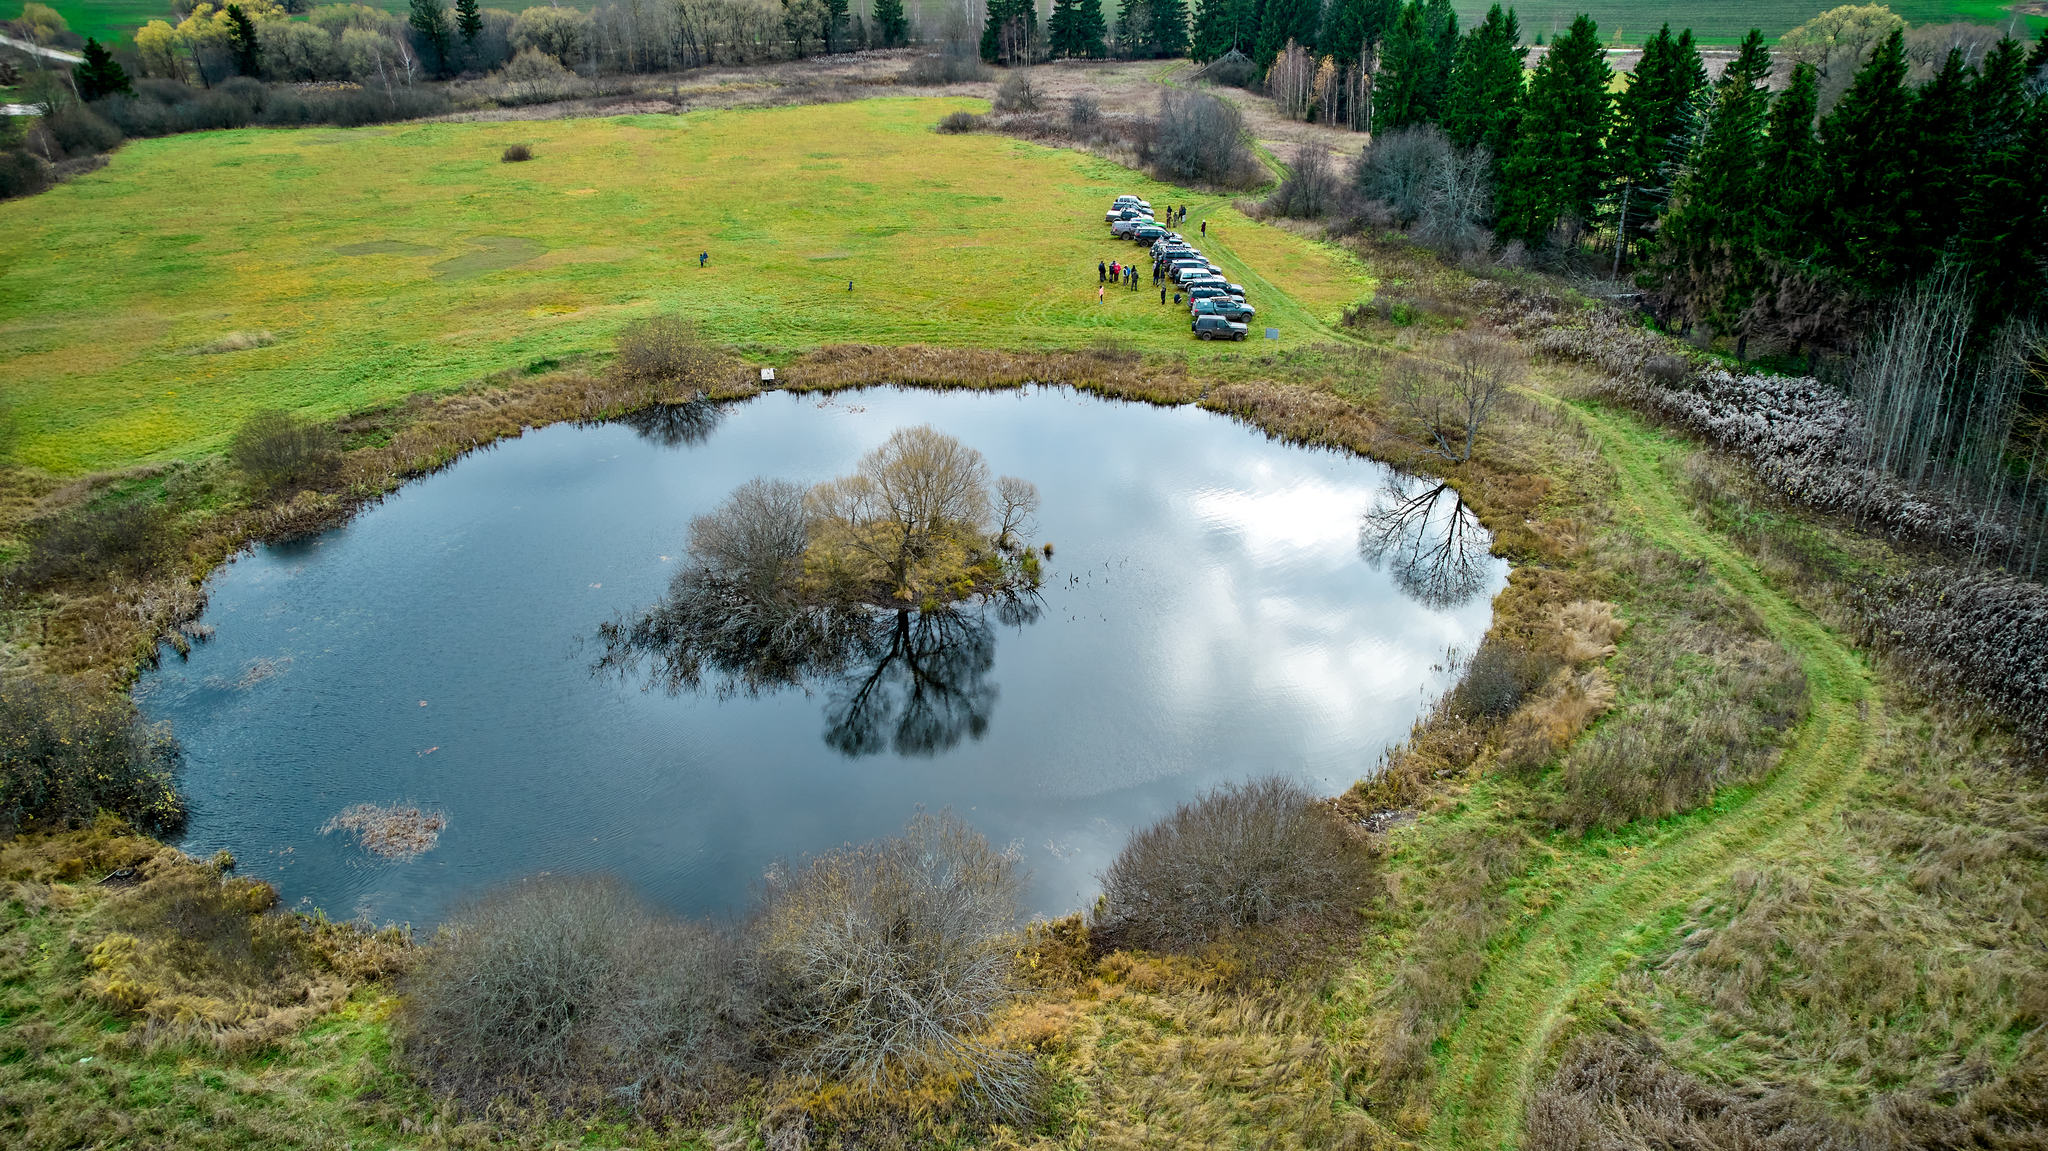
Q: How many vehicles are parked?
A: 15